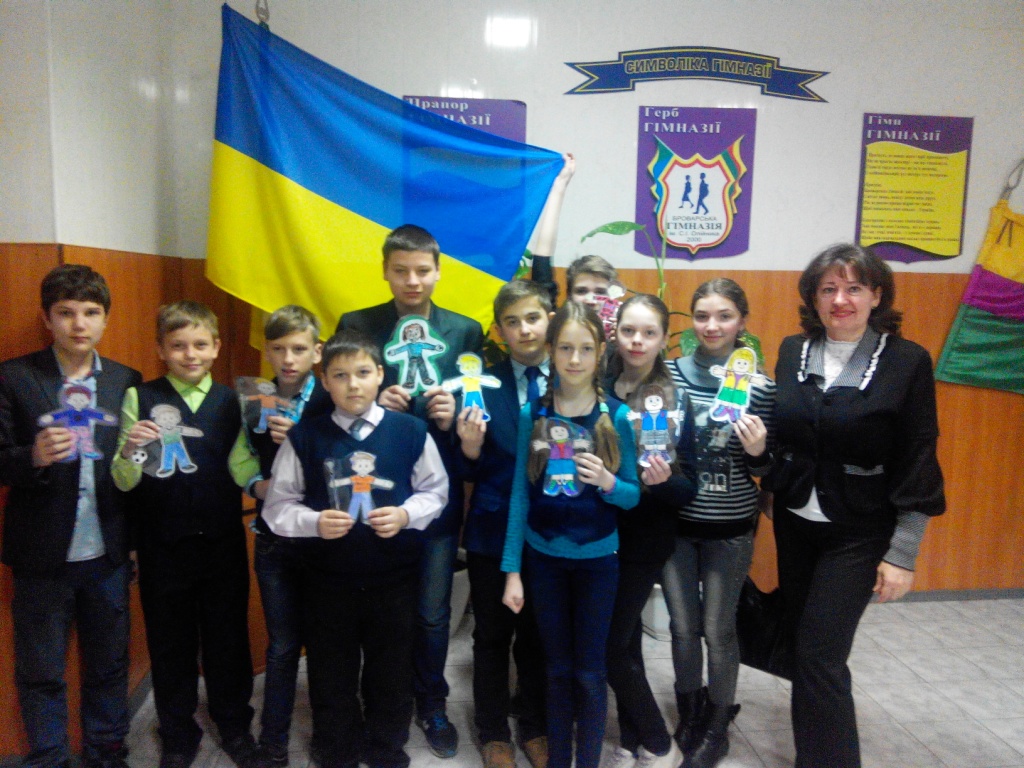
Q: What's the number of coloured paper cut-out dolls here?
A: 10